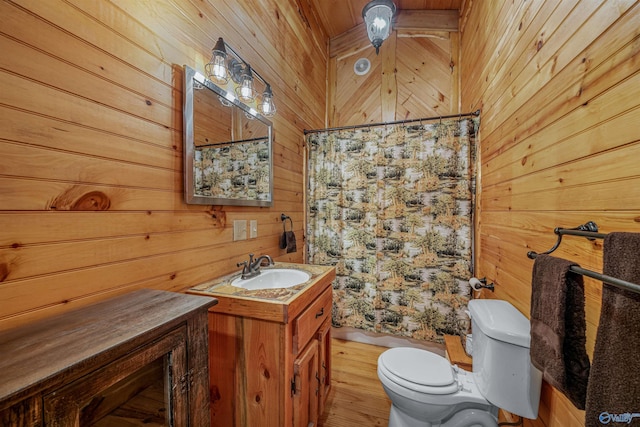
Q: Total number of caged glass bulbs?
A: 3